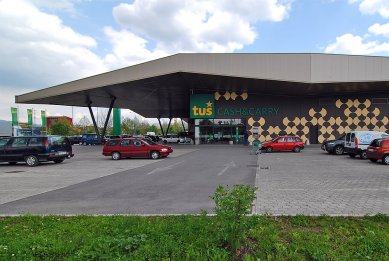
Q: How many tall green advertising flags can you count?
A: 3